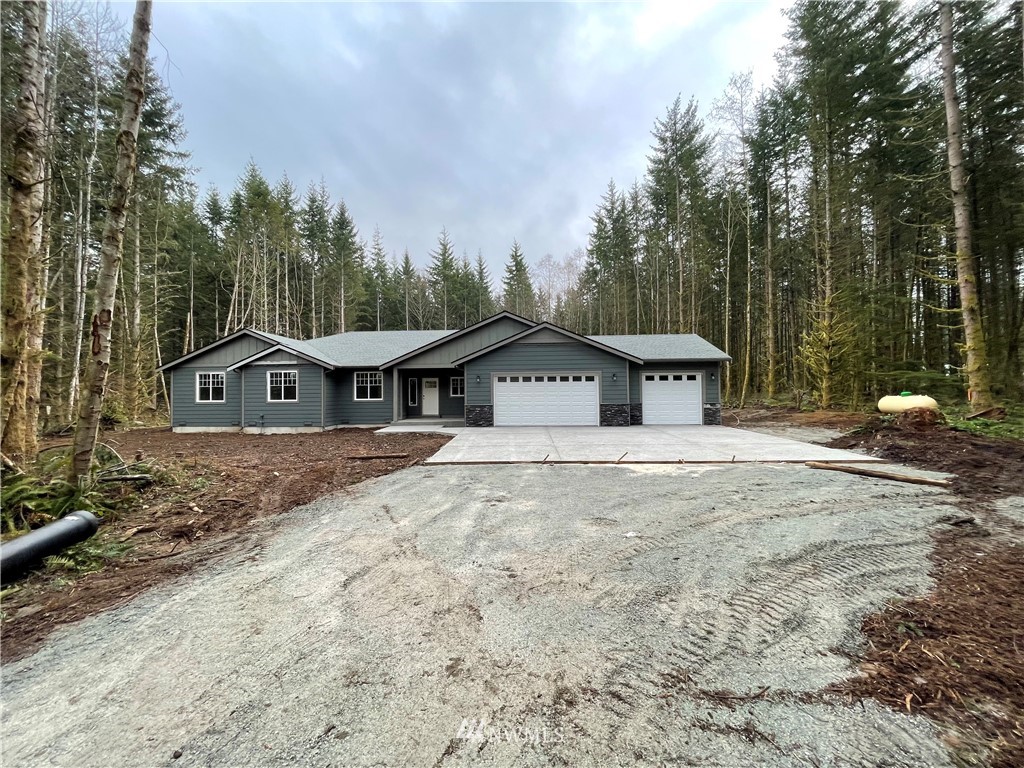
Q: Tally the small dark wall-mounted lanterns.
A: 3